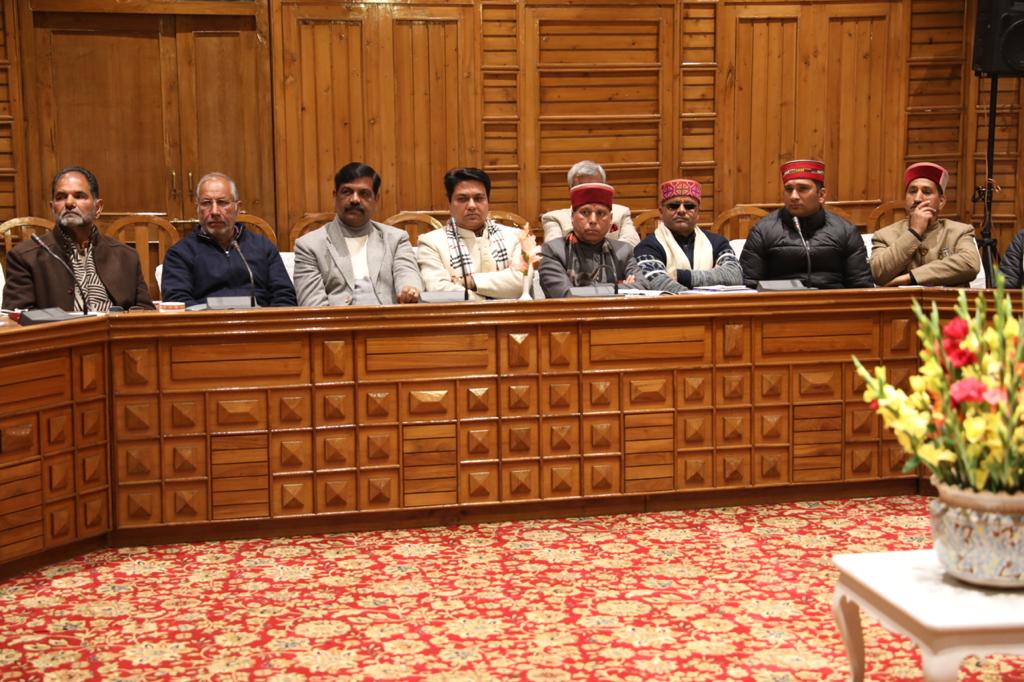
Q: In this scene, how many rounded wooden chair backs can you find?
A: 10